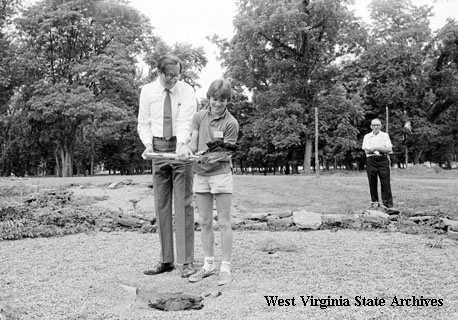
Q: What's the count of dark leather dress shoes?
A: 2